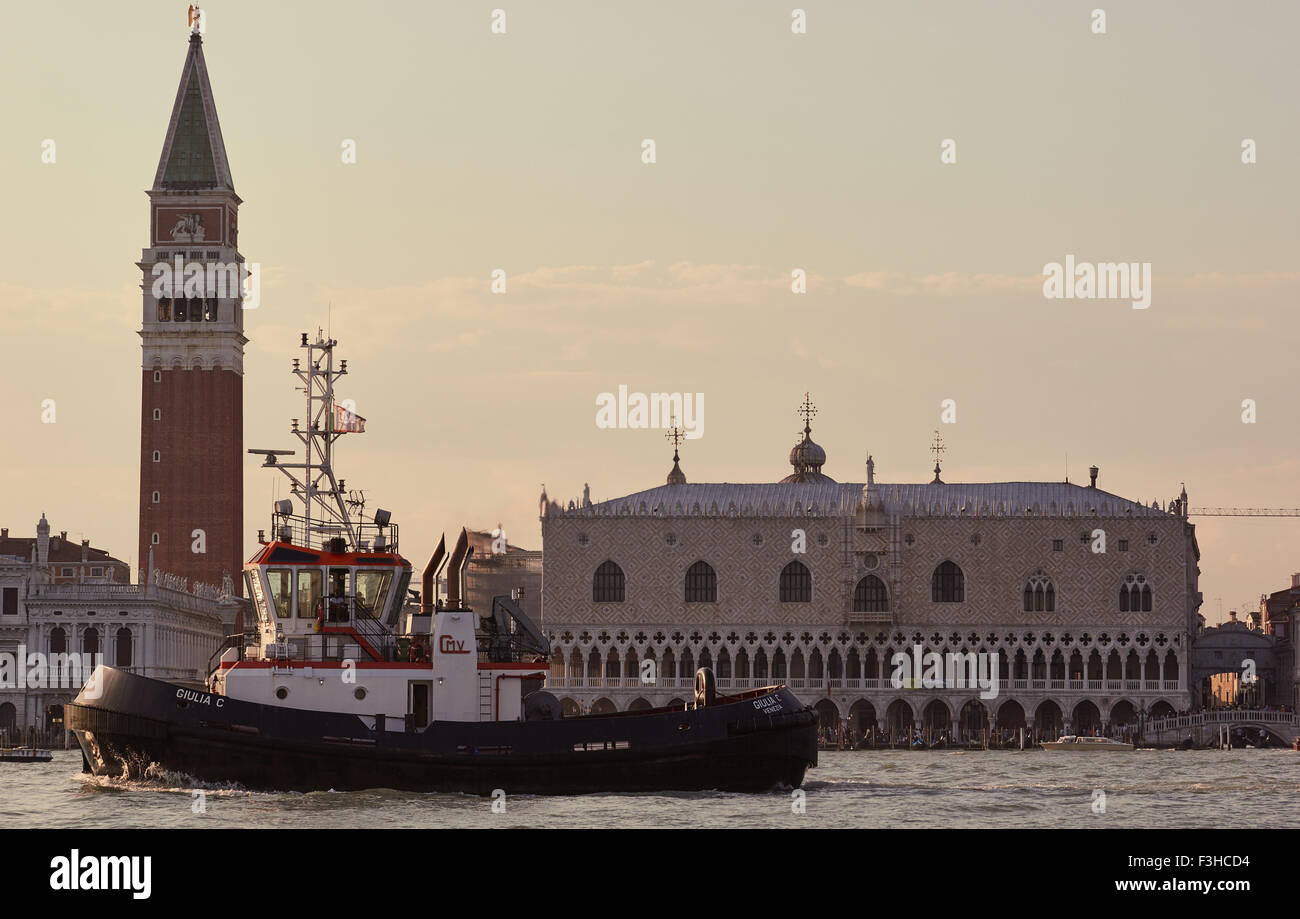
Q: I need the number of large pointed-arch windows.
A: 7